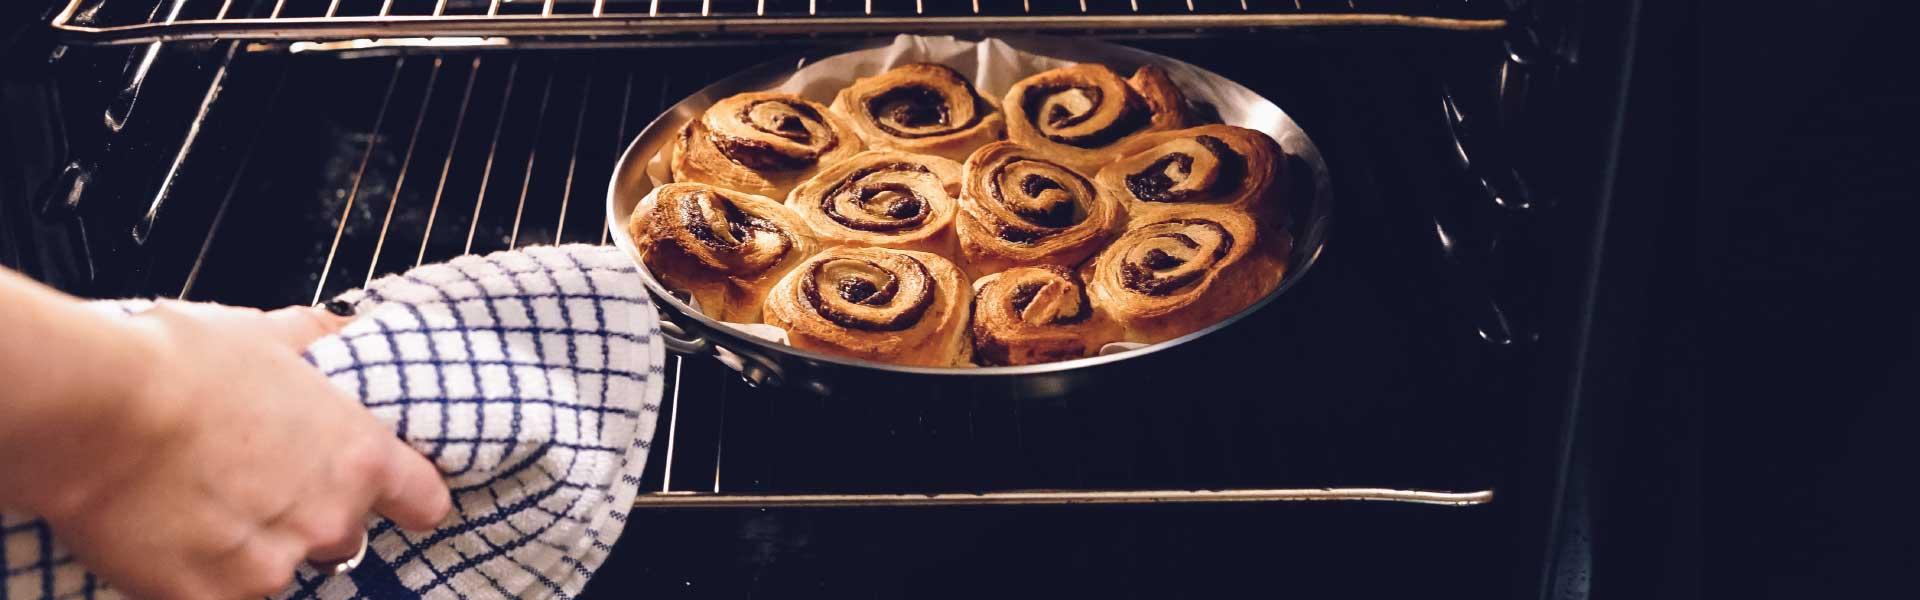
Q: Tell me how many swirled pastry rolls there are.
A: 10